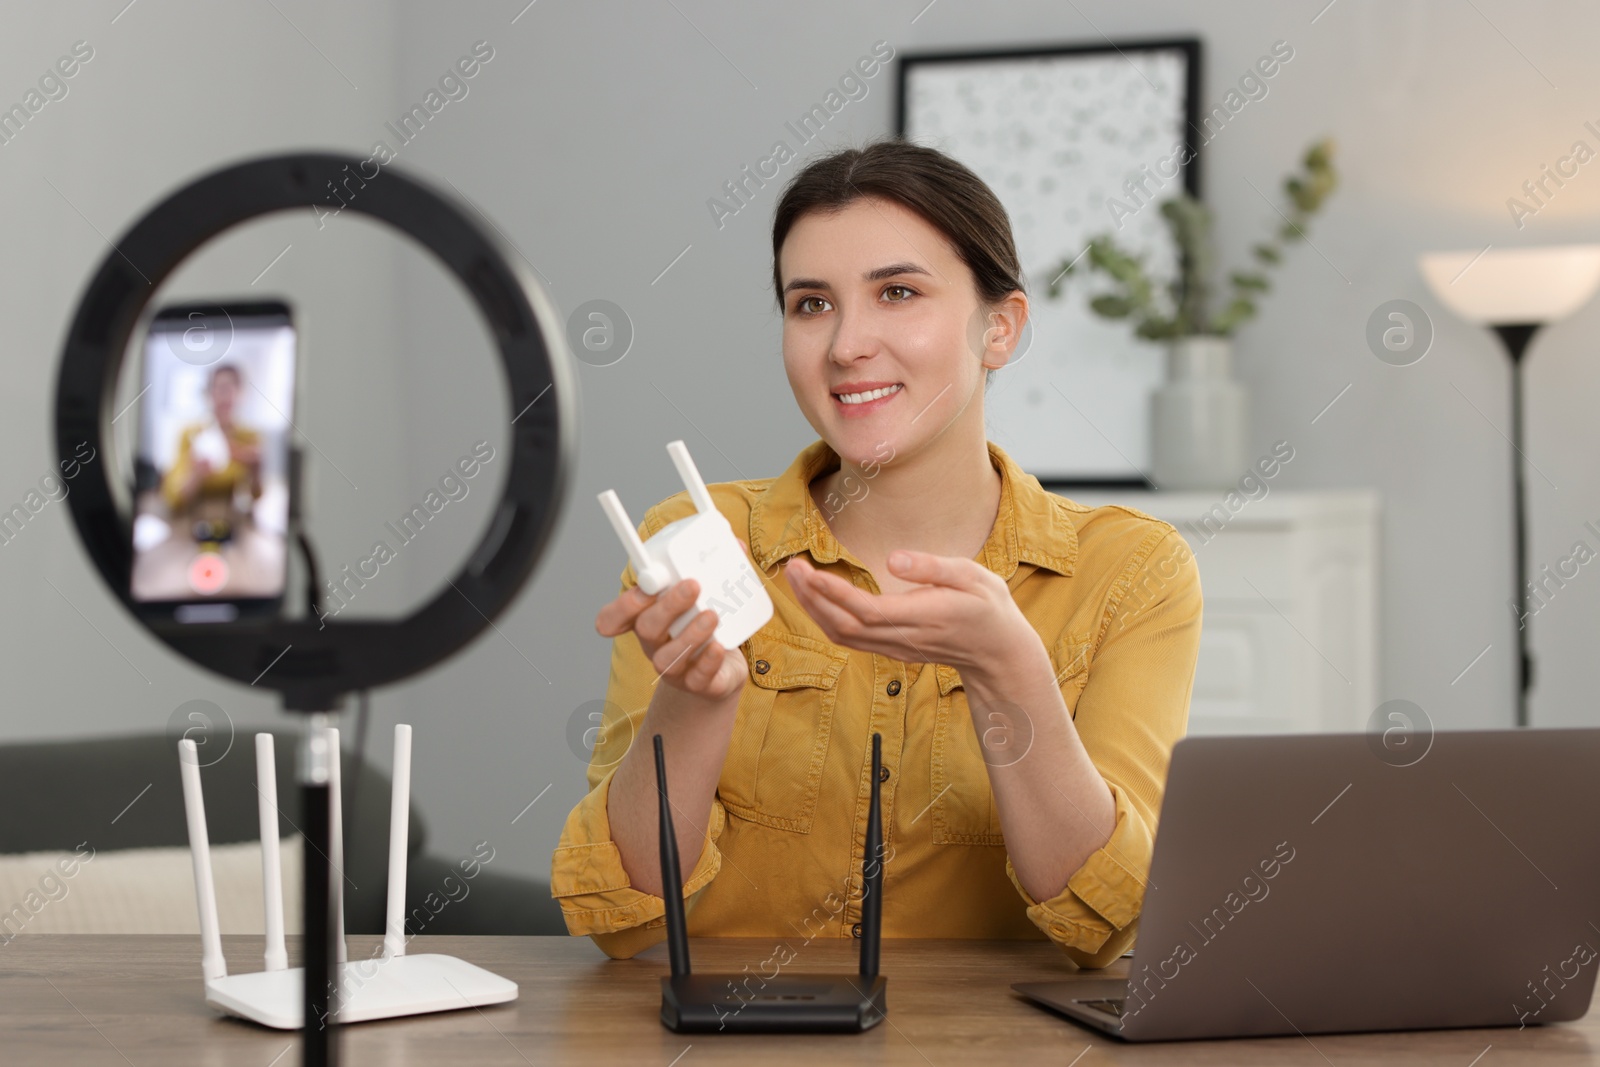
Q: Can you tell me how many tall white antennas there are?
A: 4